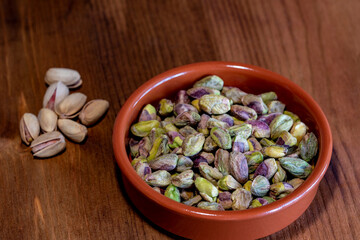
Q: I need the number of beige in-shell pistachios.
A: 8